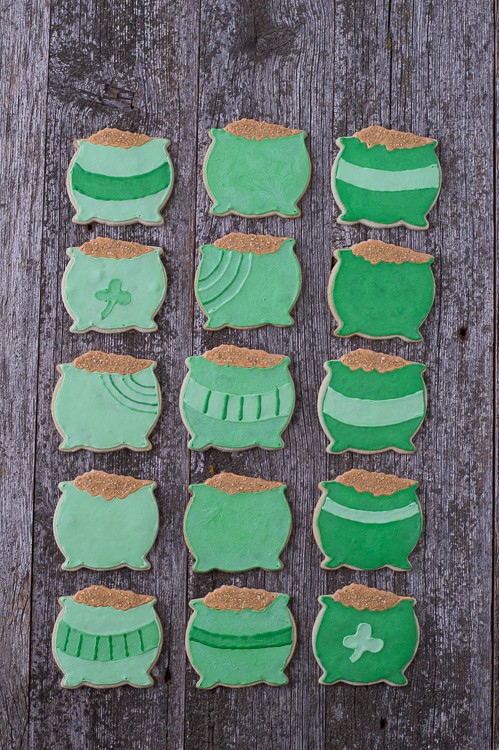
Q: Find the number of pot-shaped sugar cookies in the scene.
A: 15